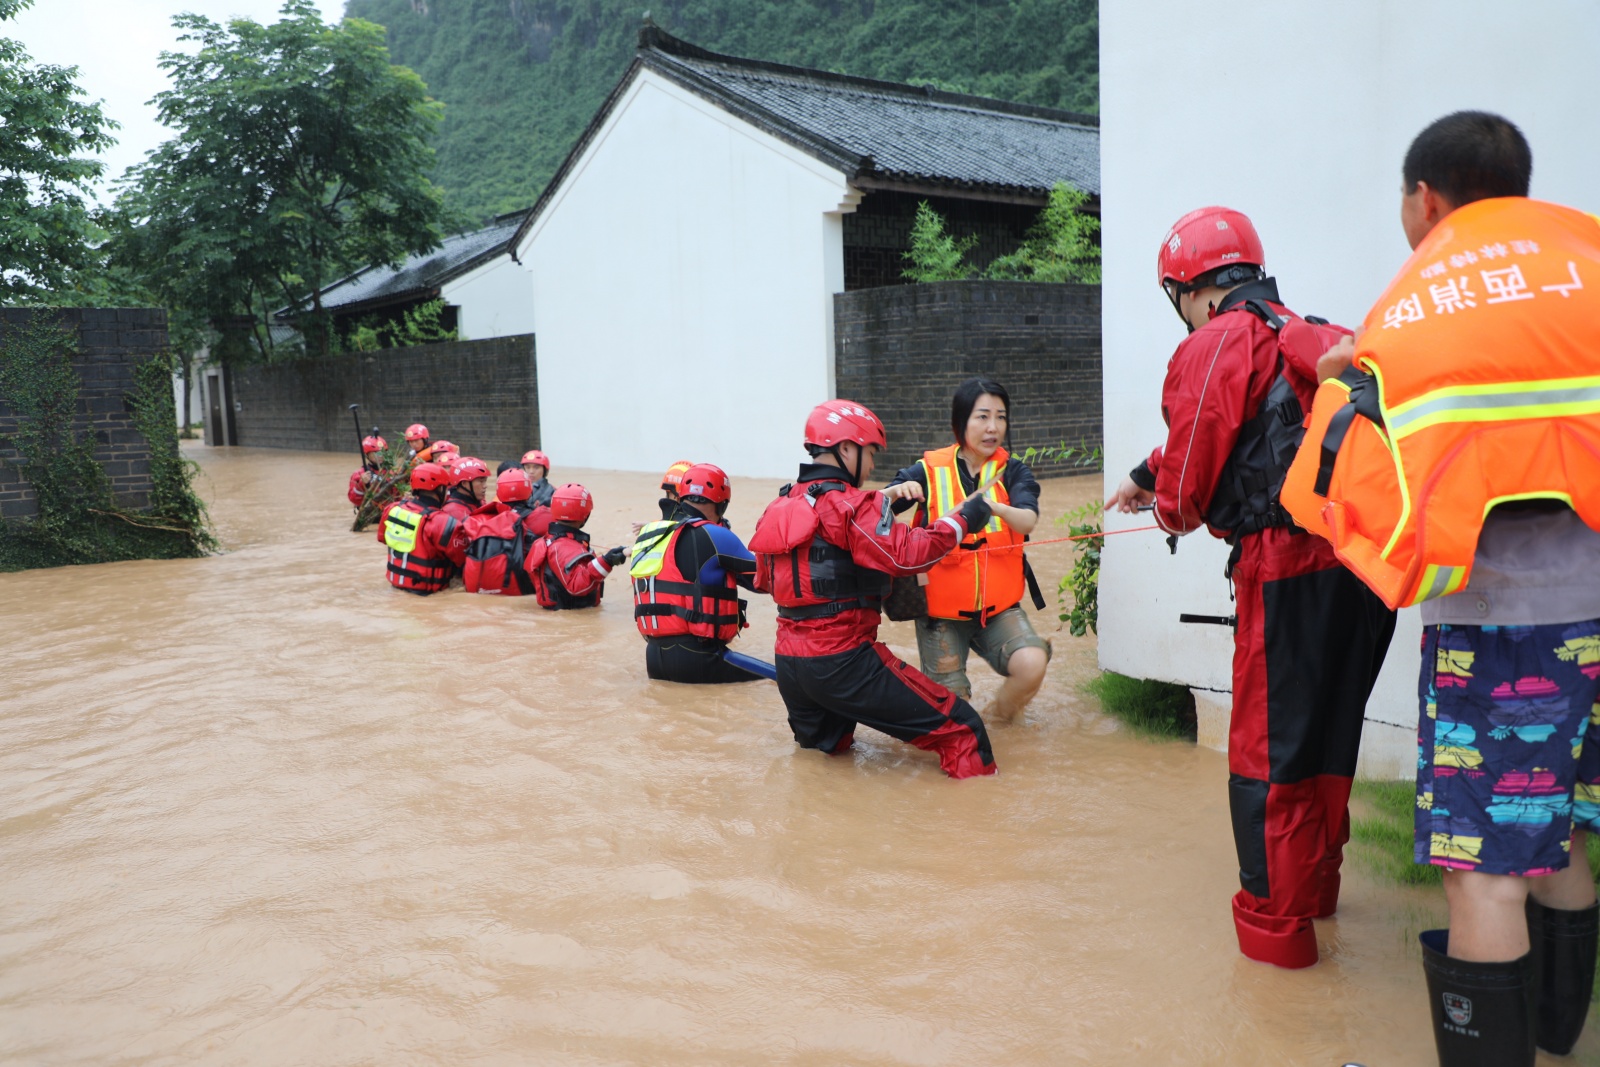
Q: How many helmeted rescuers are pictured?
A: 13